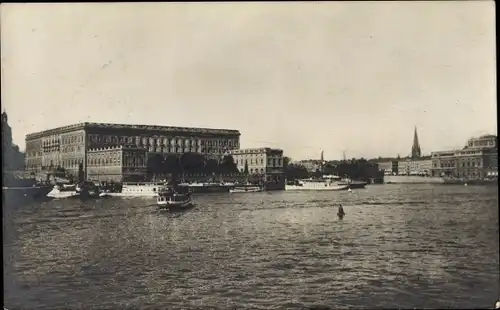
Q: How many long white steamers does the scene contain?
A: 2